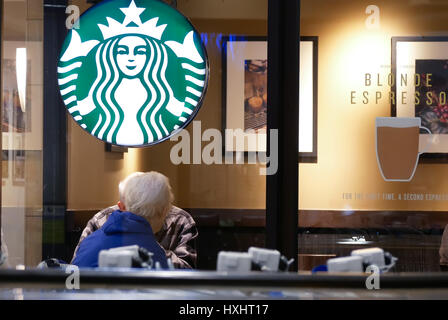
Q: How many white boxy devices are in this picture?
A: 6